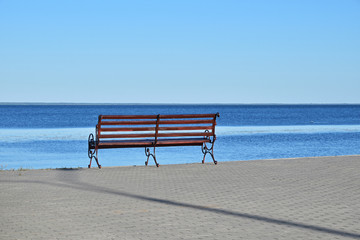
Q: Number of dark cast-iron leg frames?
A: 3